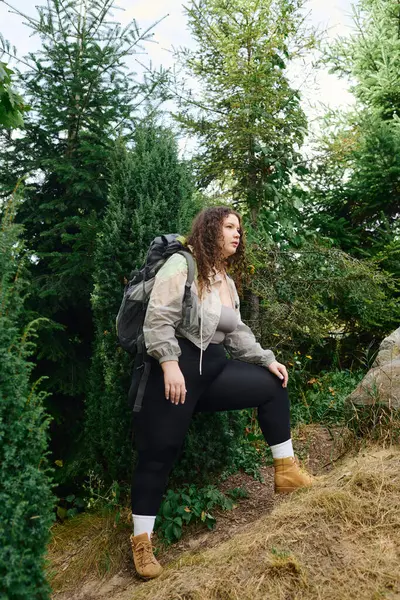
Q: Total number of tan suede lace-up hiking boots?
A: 2